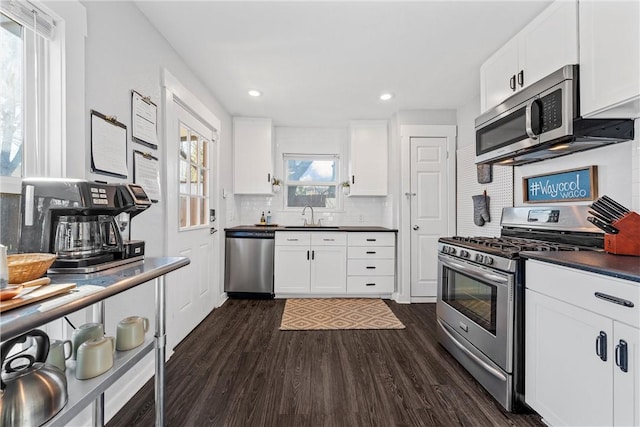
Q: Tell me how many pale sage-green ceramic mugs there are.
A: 4